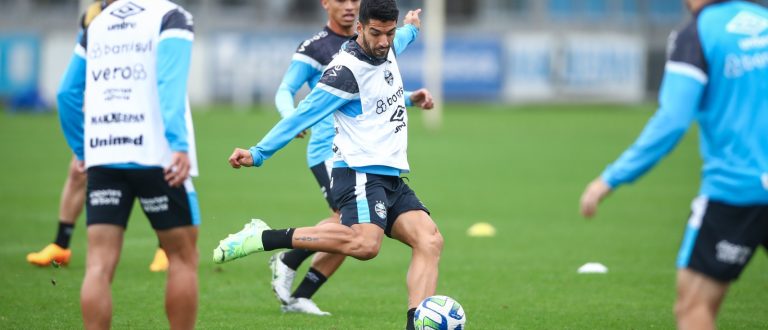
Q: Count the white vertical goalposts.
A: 1